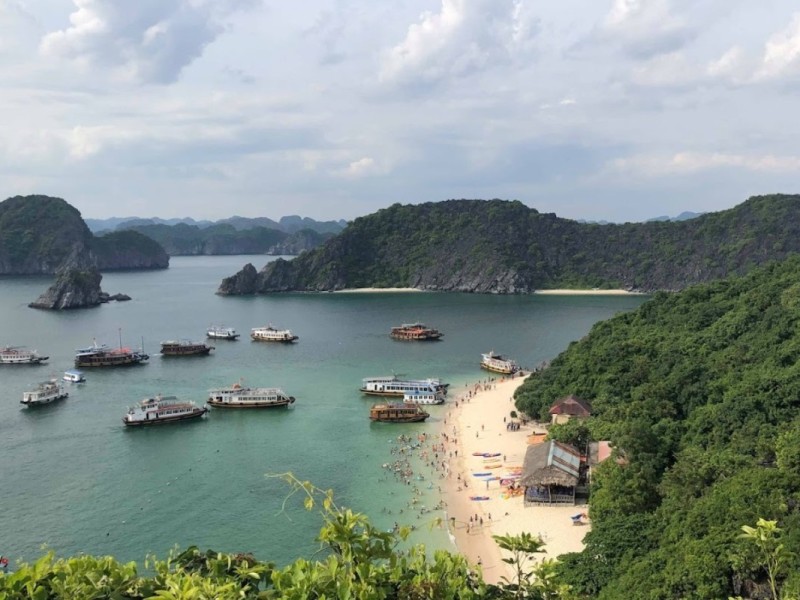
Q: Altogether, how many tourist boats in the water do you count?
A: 14